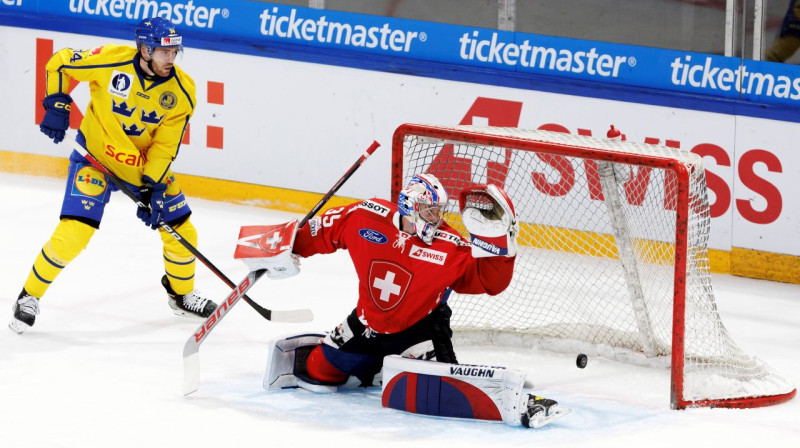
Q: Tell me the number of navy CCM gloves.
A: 2